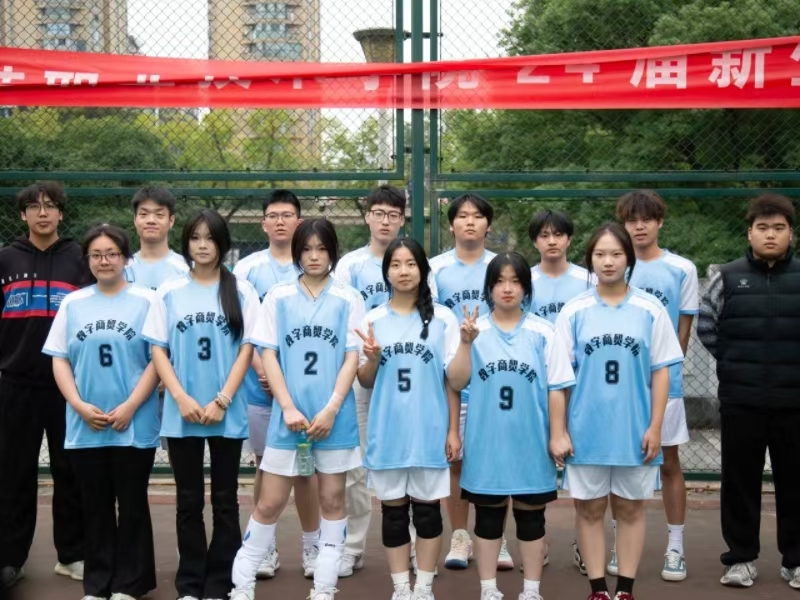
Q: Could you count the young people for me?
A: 14